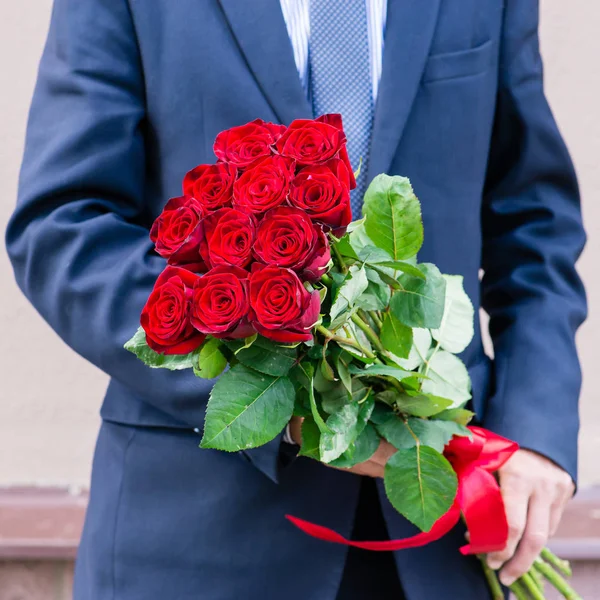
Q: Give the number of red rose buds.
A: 11